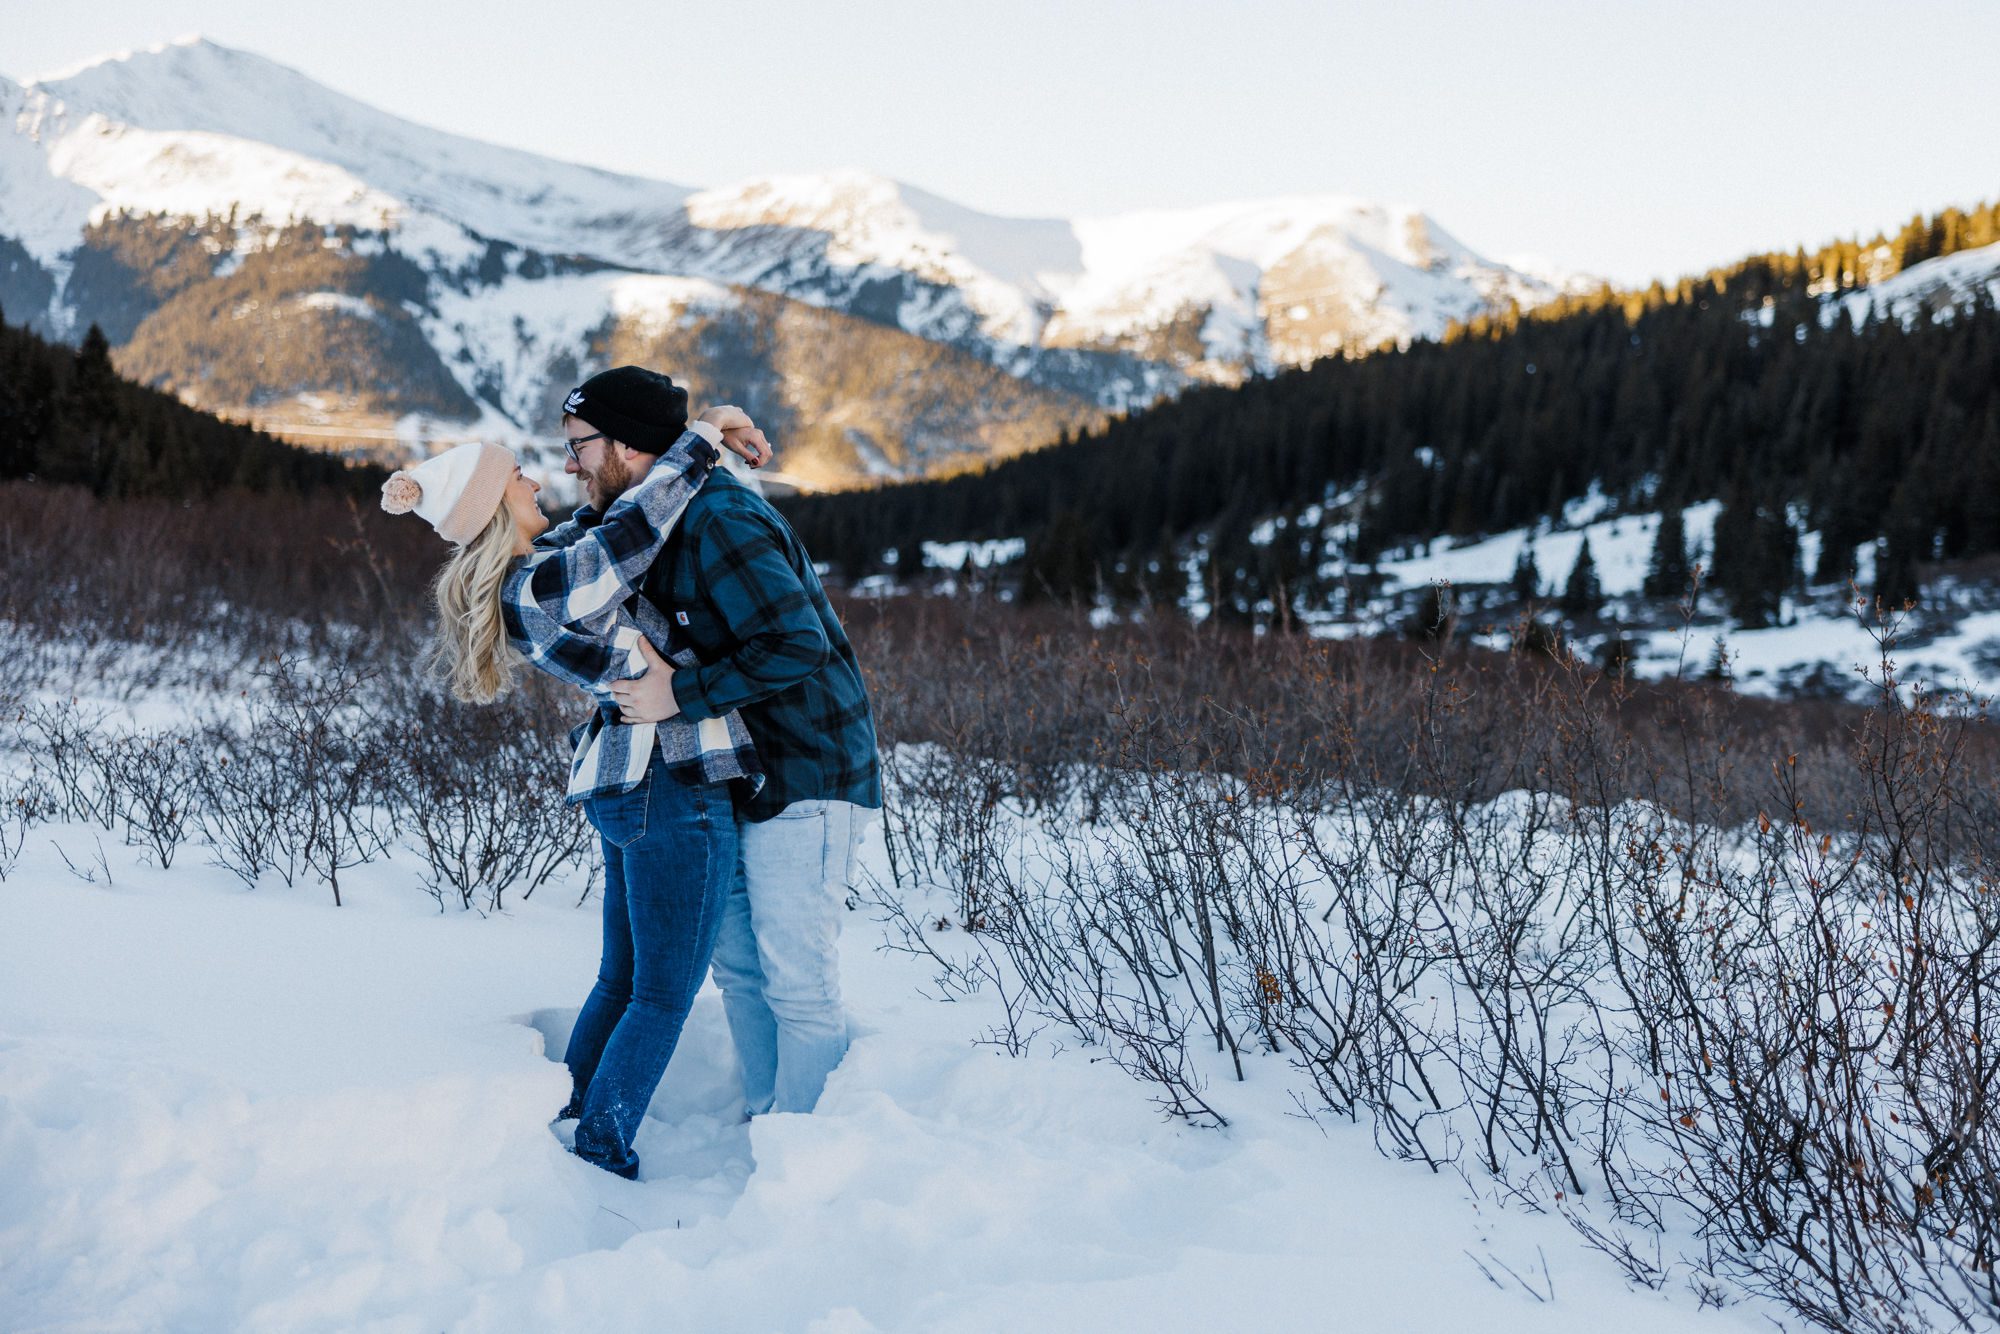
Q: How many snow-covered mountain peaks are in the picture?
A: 3